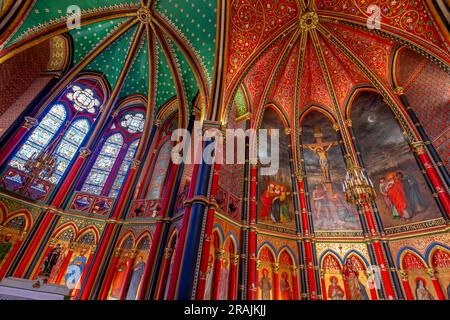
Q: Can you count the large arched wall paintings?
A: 3